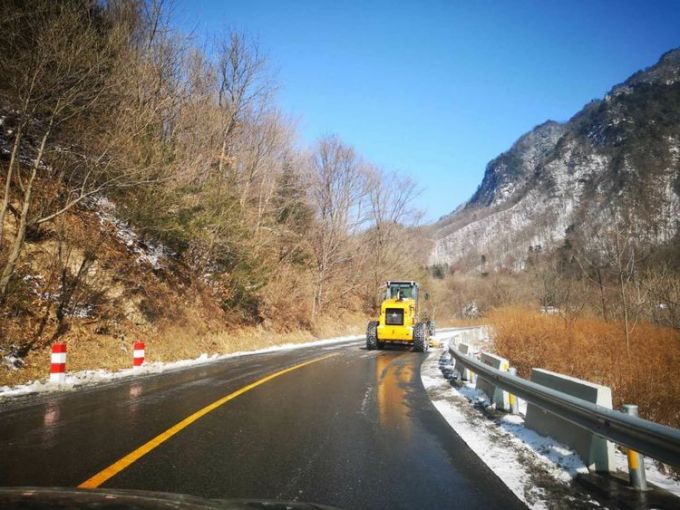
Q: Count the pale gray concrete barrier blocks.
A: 3